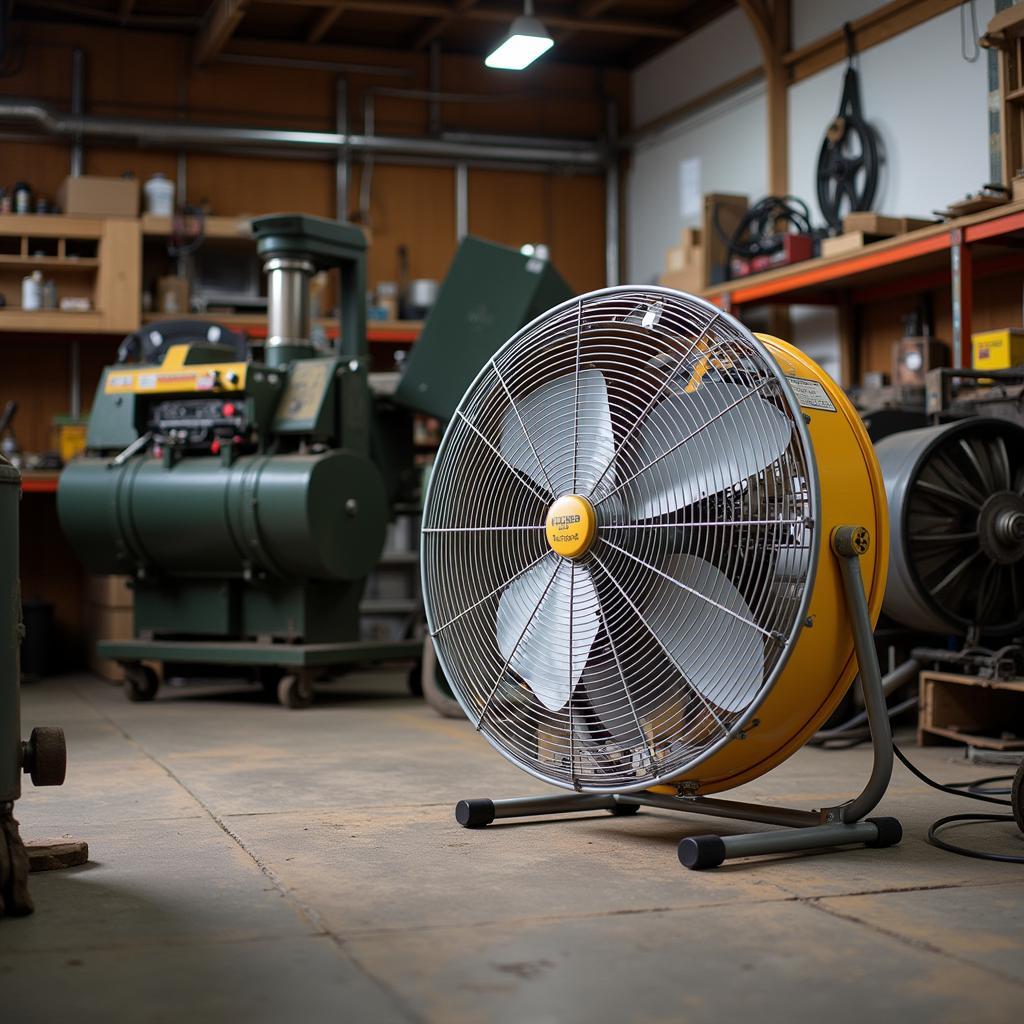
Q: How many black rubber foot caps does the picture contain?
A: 4